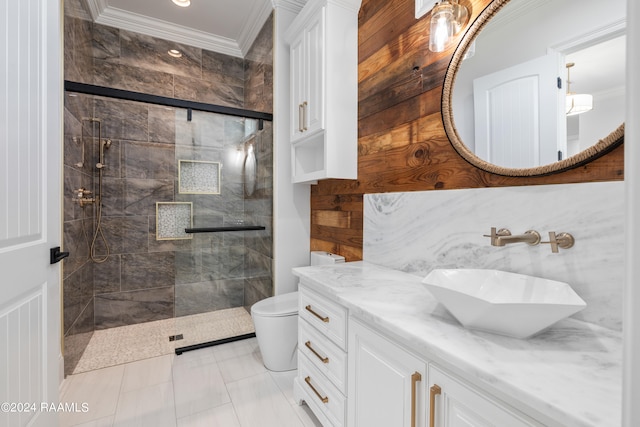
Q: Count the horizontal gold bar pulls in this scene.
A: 3